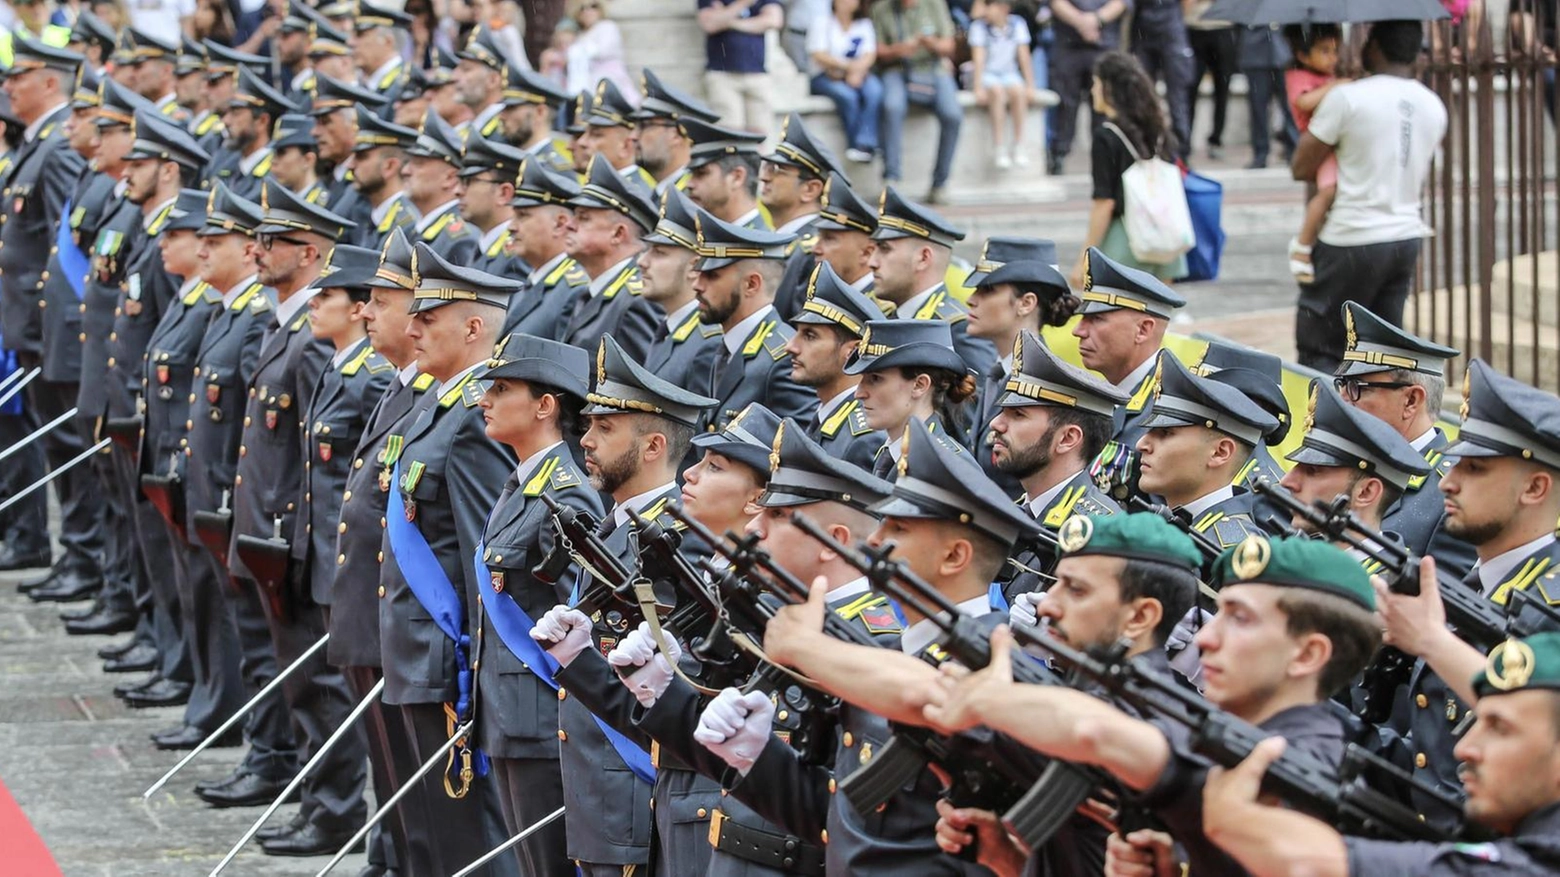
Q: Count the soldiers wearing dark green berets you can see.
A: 3